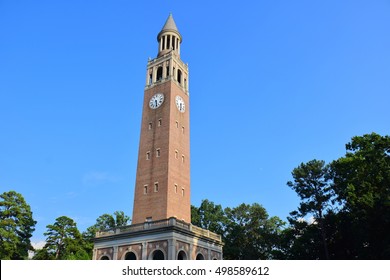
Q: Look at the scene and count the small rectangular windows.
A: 12